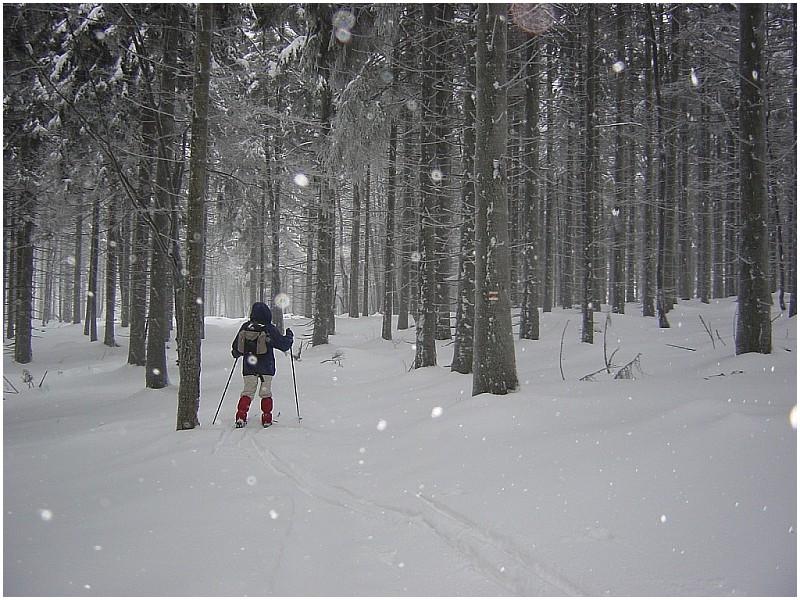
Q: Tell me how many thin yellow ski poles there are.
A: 0